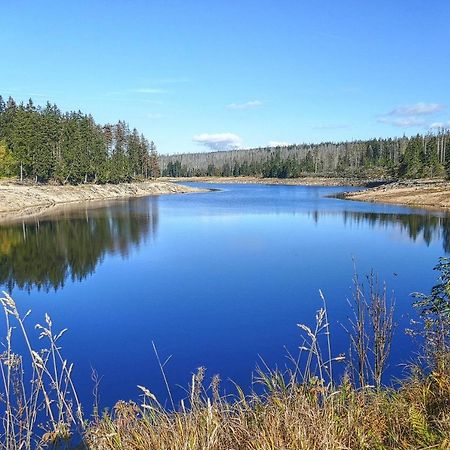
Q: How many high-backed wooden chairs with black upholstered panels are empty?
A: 0